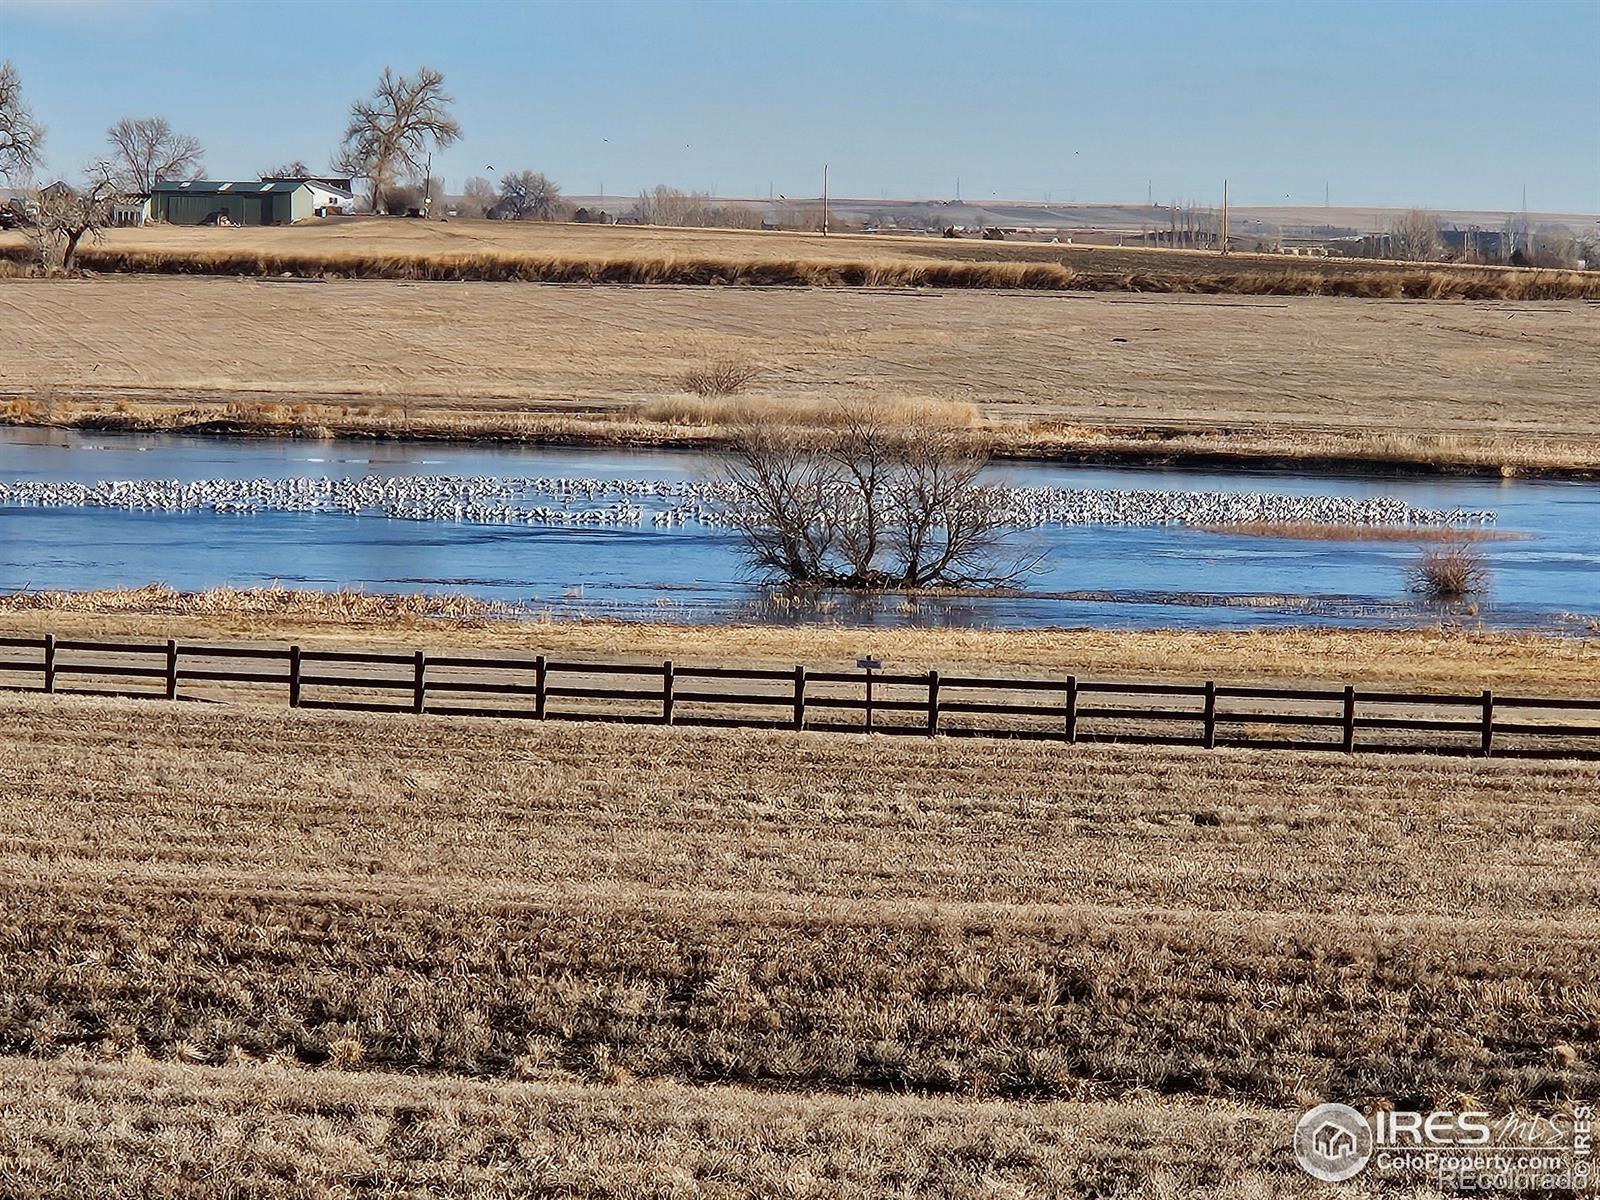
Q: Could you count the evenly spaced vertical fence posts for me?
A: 12